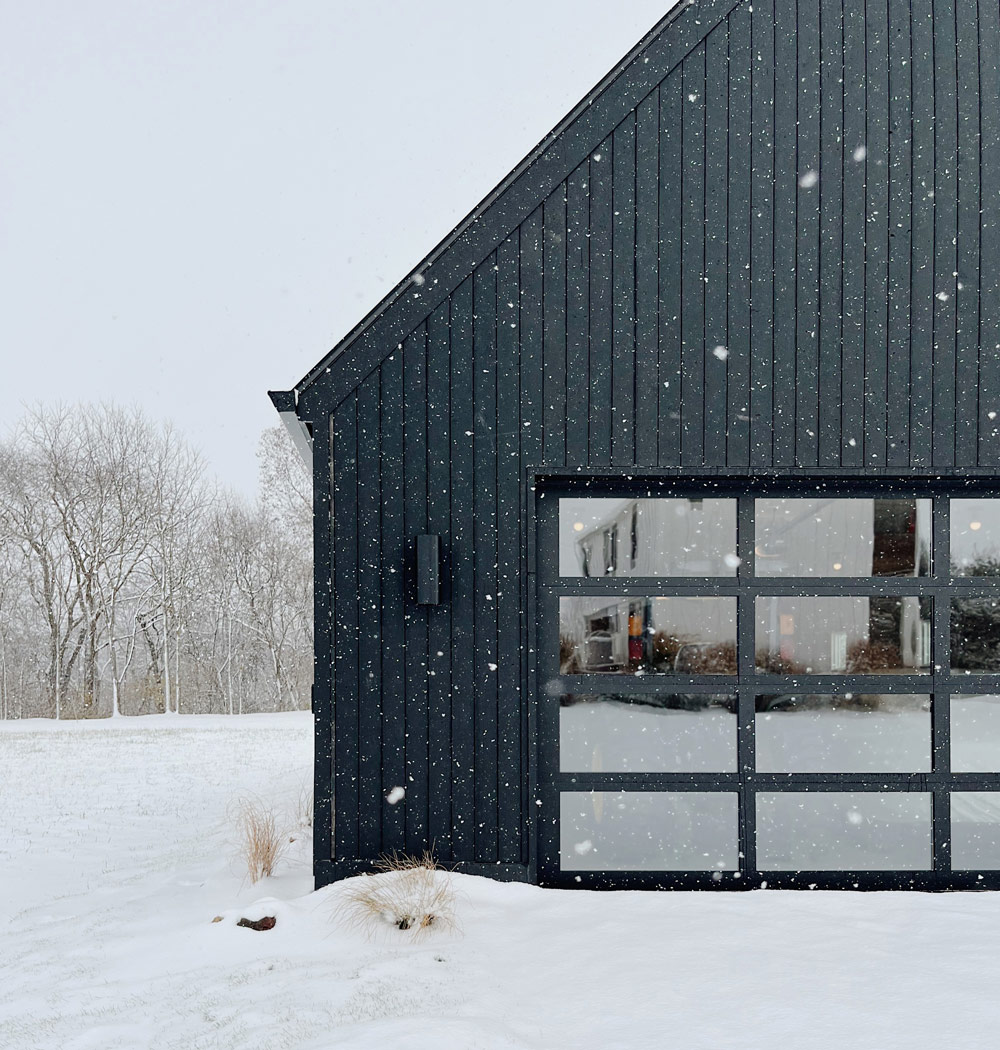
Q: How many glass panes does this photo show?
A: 12